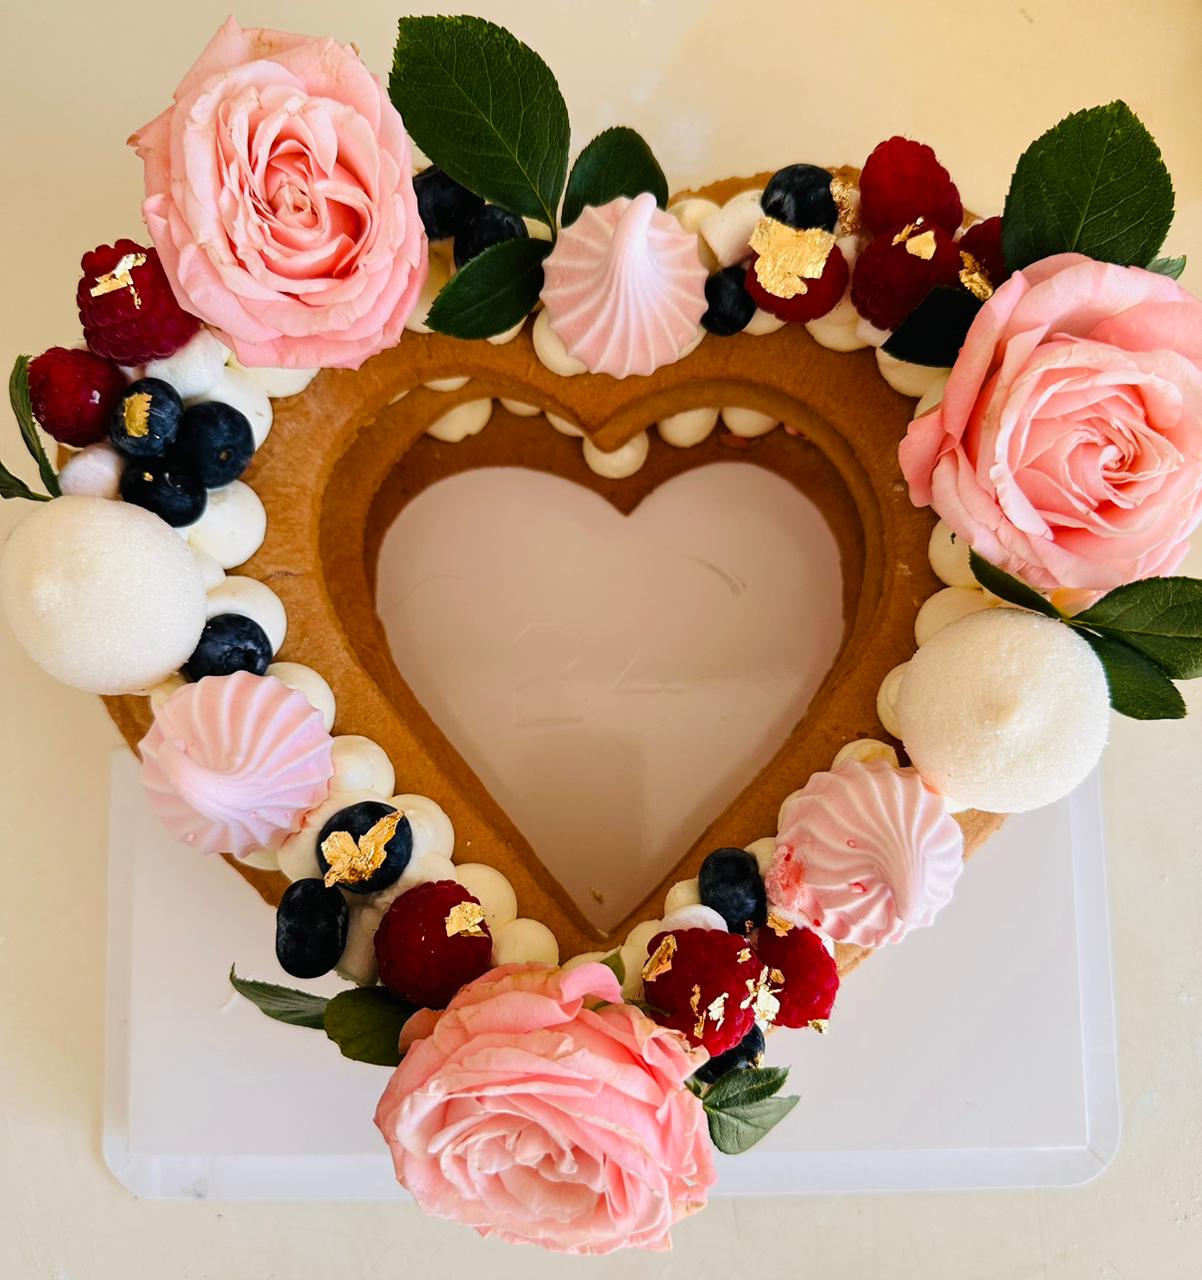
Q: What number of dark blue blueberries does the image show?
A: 12